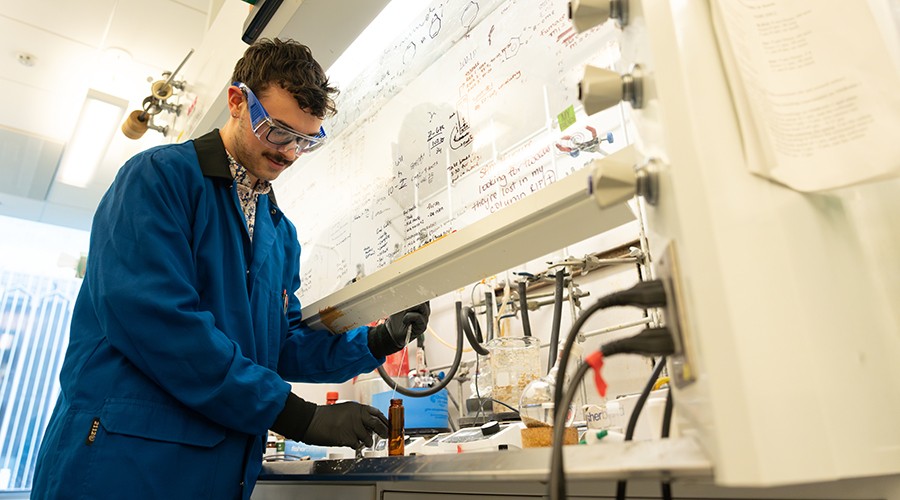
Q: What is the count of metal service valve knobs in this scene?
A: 3